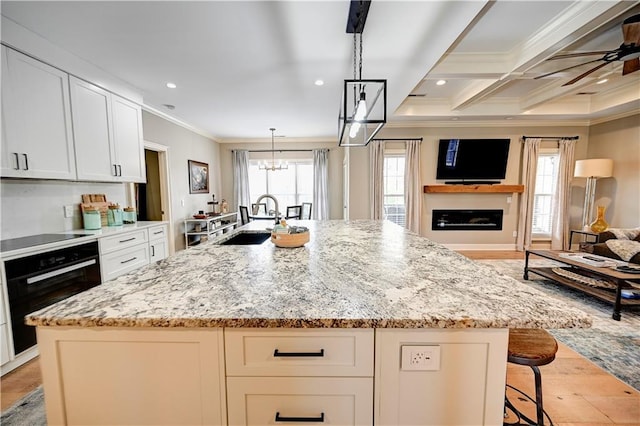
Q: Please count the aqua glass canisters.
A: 3